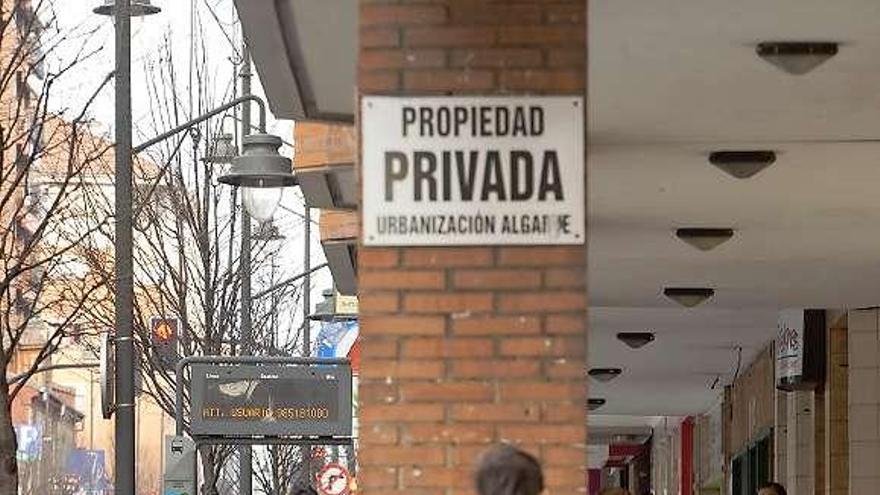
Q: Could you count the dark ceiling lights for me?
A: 7